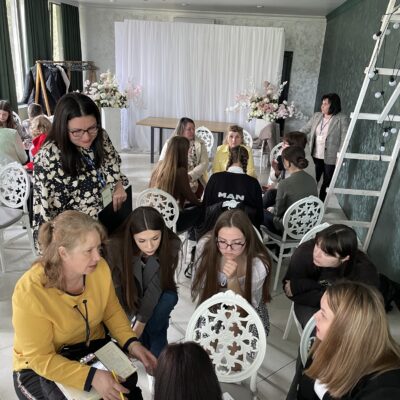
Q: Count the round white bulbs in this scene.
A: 9